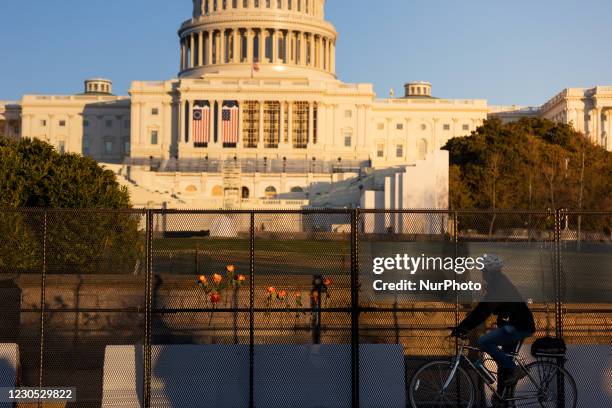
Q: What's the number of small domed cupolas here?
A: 2